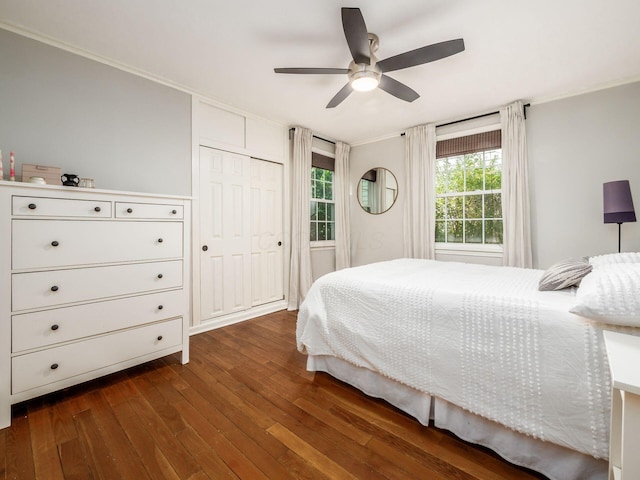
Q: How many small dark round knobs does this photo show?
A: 14